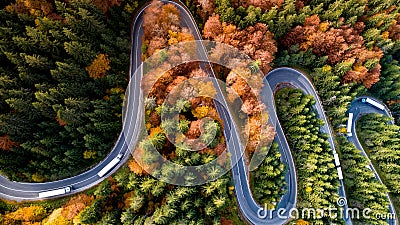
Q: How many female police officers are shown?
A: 0